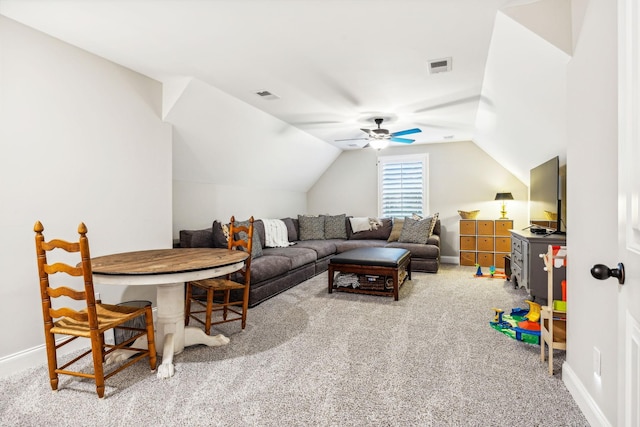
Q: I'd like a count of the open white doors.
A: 1